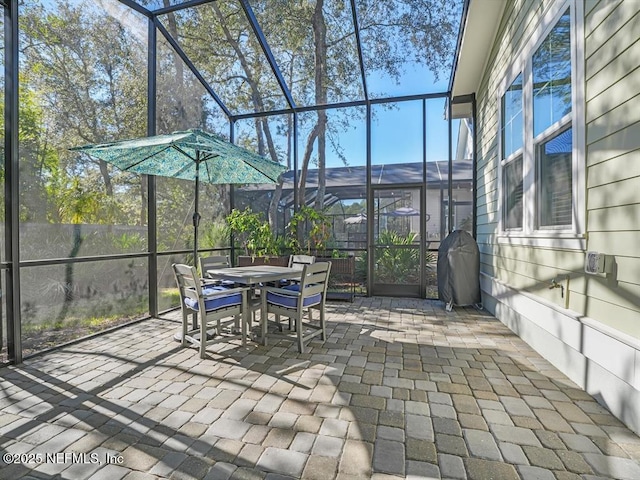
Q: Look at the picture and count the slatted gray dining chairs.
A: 4